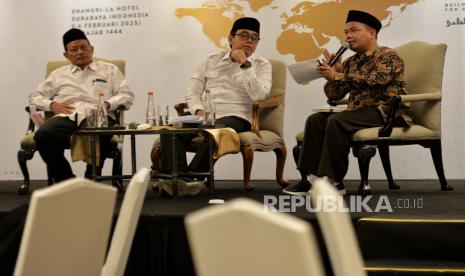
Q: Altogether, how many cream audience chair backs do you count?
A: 4